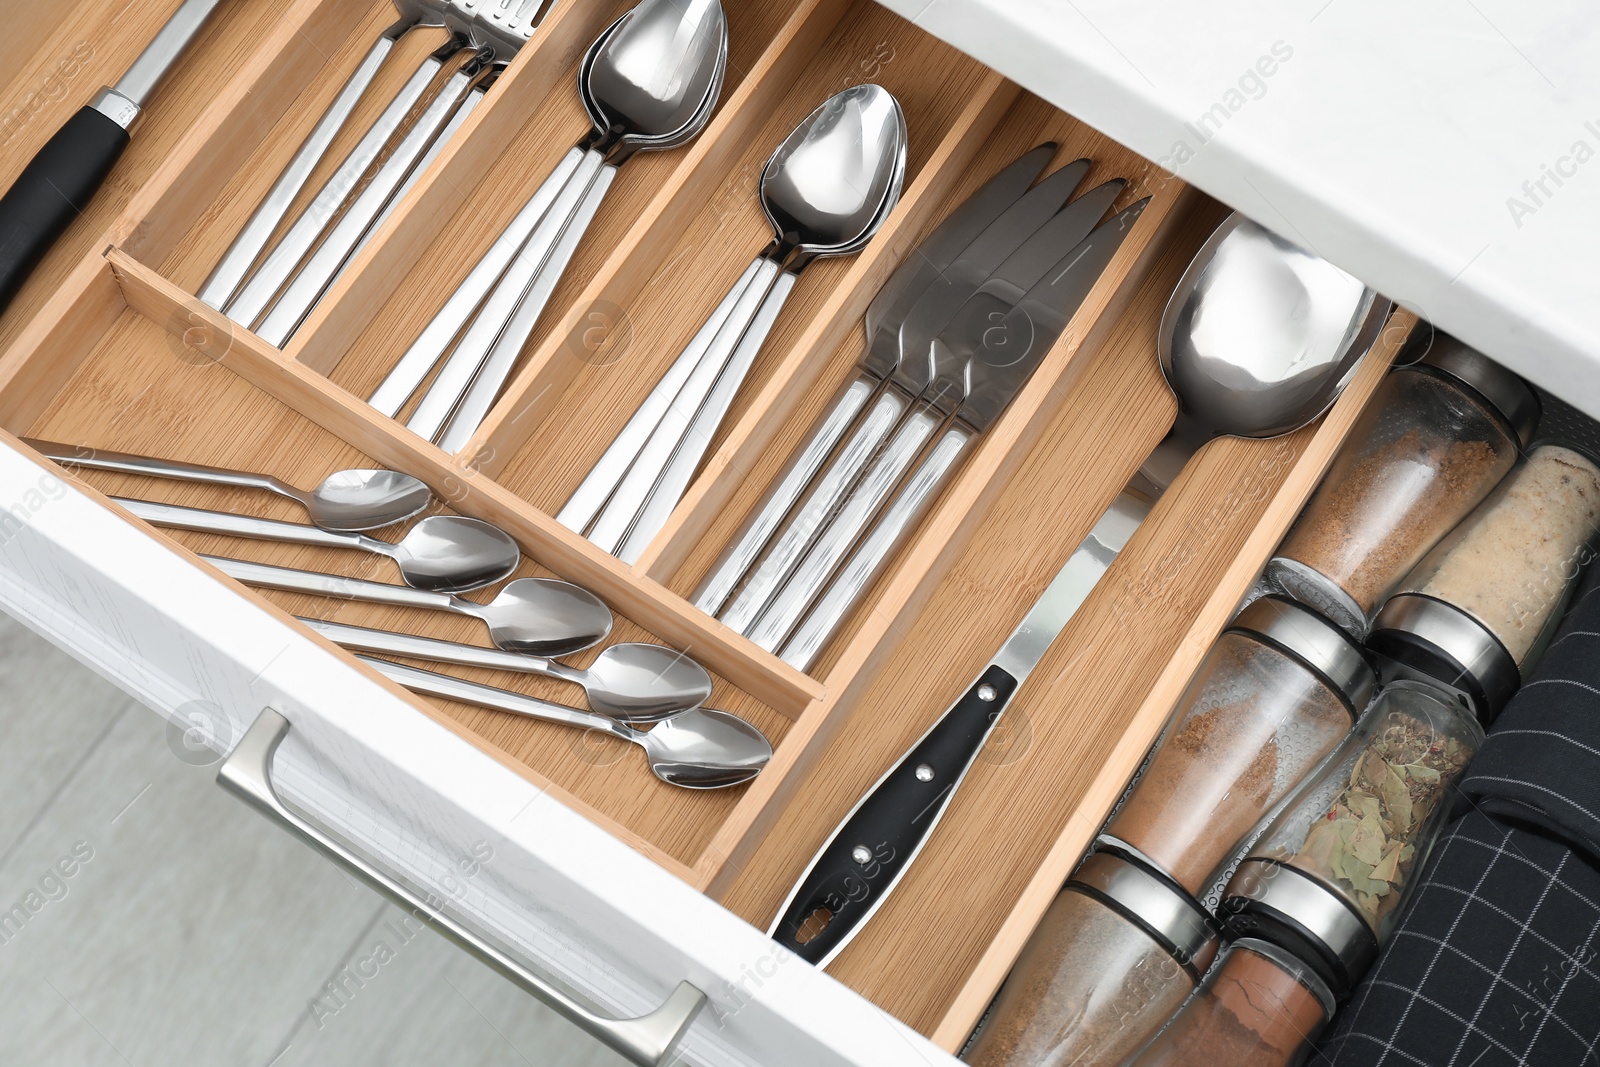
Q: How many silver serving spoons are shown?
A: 1